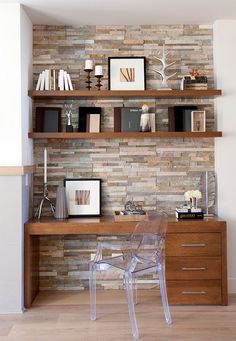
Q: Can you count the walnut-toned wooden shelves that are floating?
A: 2